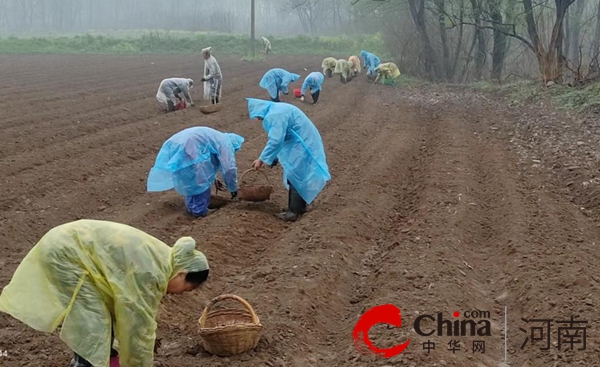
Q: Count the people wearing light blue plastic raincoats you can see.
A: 5